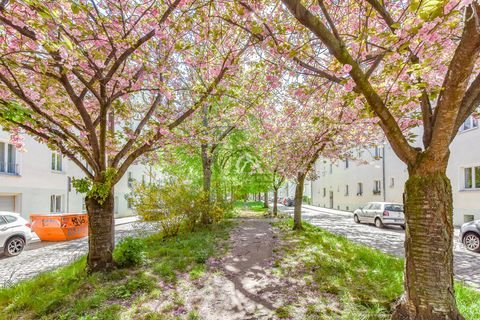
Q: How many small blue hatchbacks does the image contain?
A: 0